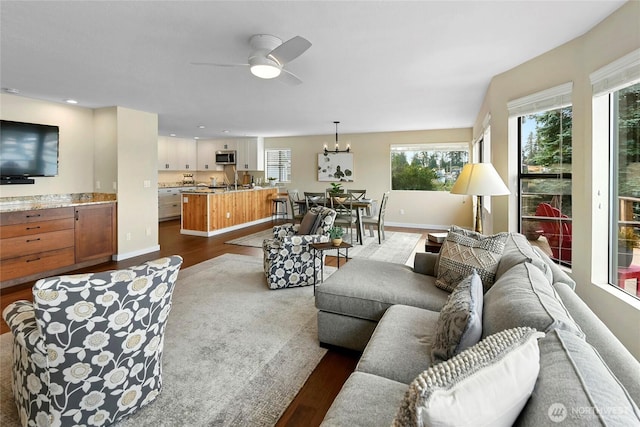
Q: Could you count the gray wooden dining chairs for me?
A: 6